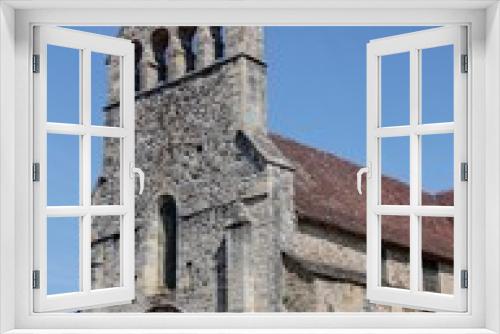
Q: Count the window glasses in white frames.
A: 12